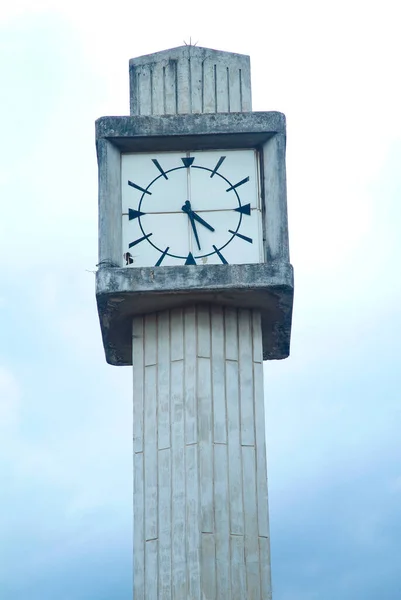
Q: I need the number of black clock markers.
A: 12